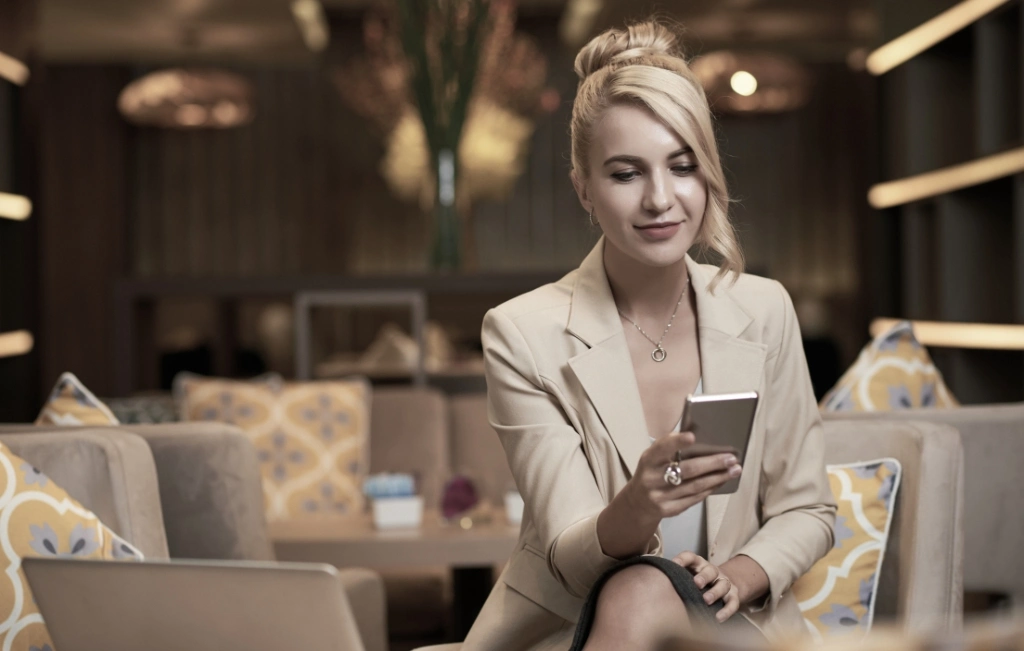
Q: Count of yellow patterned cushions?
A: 5